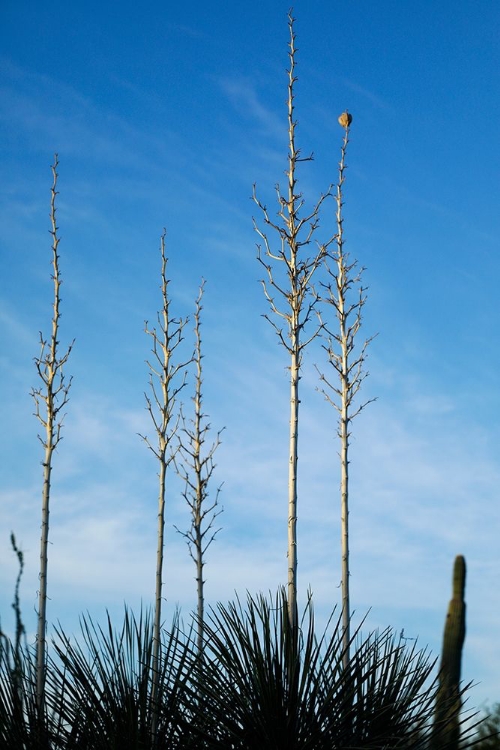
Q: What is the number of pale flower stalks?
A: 5